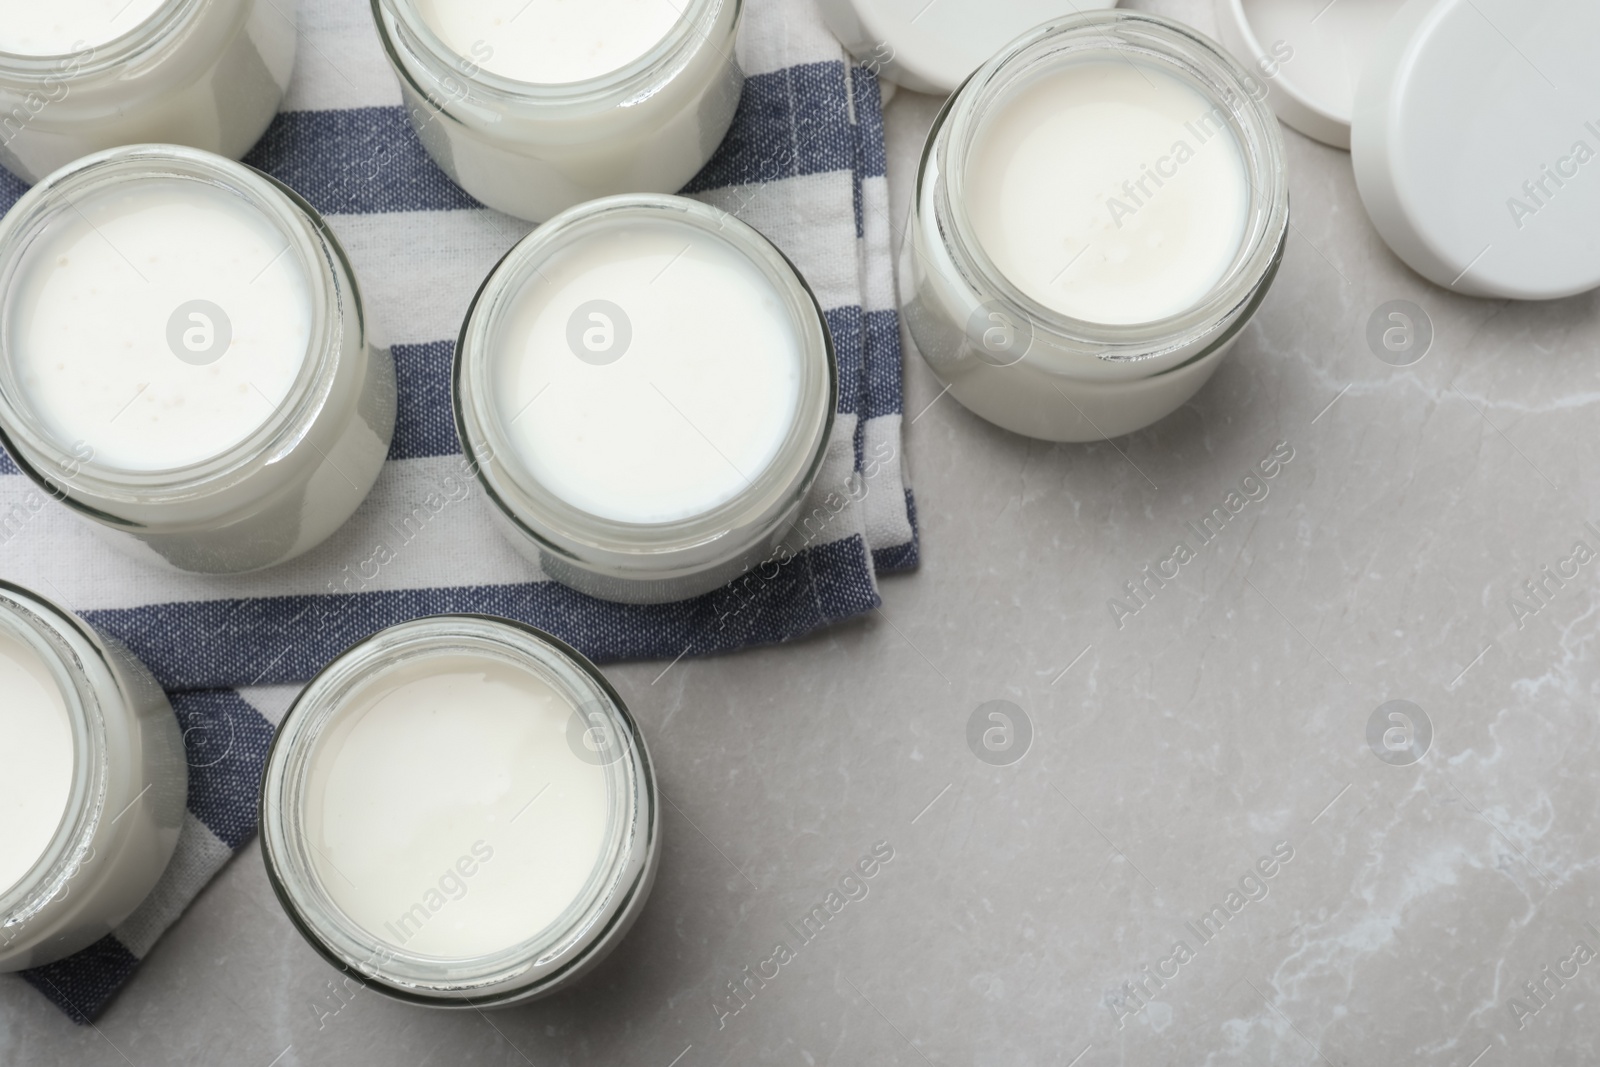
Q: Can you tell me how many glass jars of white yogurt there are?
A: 7